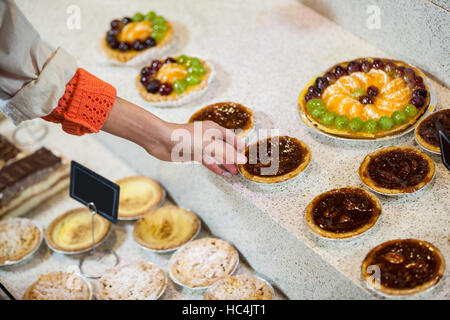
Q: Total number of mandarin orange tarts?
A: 3